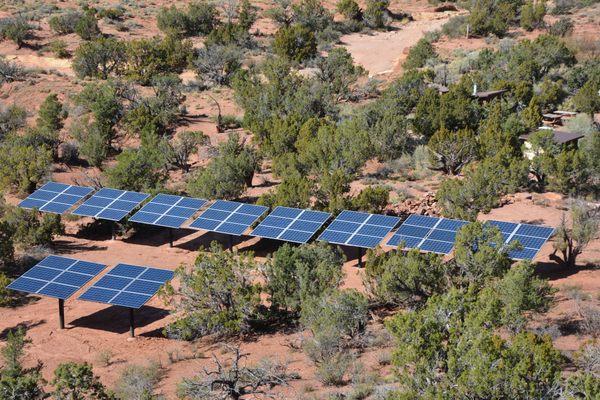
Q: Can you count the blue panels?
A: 10